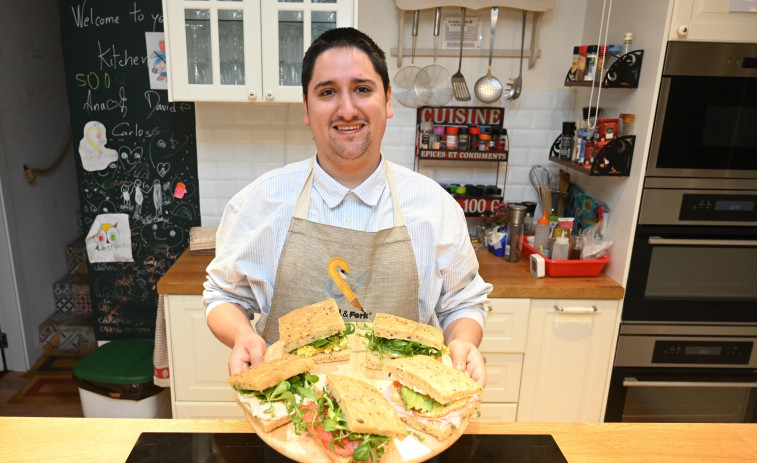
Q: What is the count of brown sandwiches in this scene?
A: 5